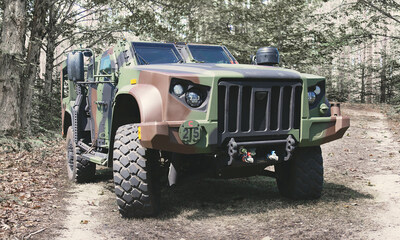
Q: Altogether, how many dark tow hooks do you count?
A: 2